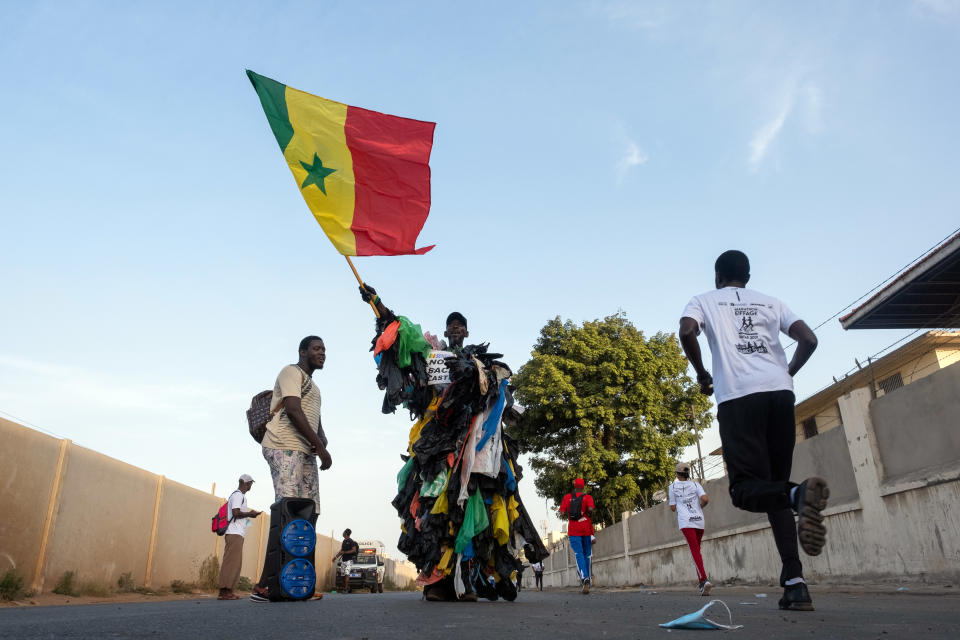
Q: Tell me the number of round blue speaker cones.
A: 2